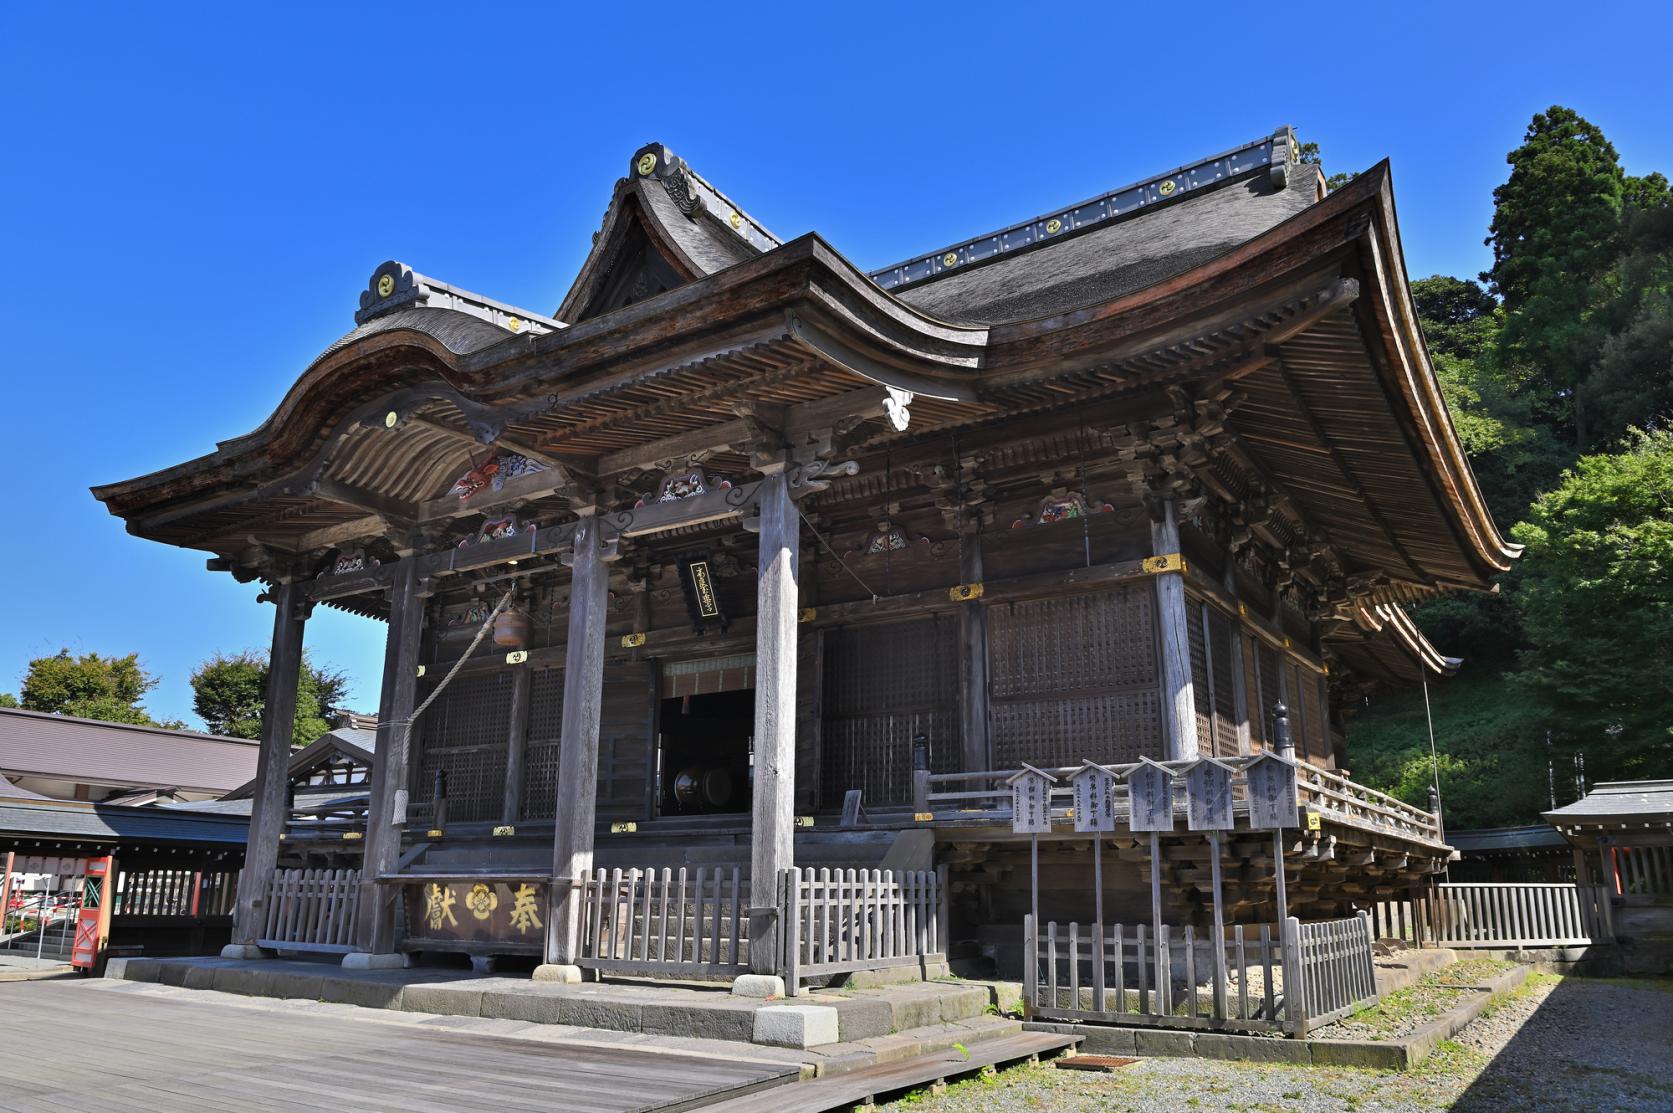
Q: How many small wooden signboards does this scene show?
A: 5